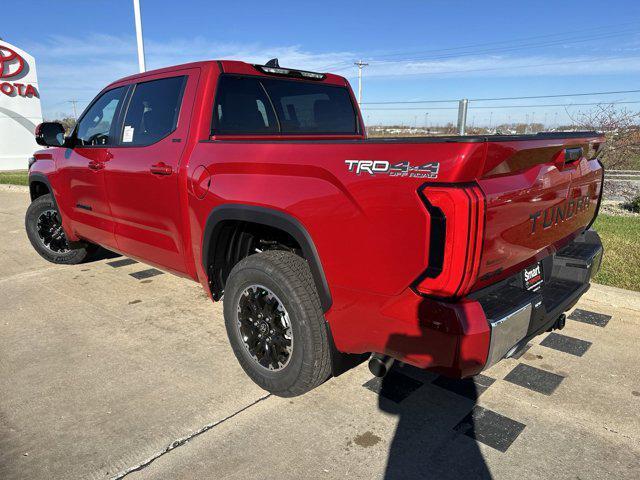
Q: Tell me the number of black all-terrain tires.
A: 2